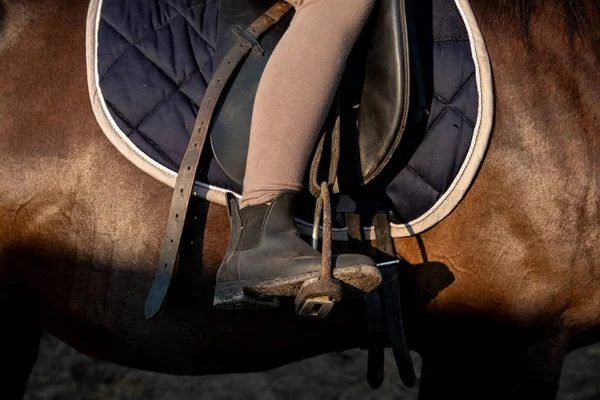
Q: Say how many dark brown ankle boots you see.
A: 1